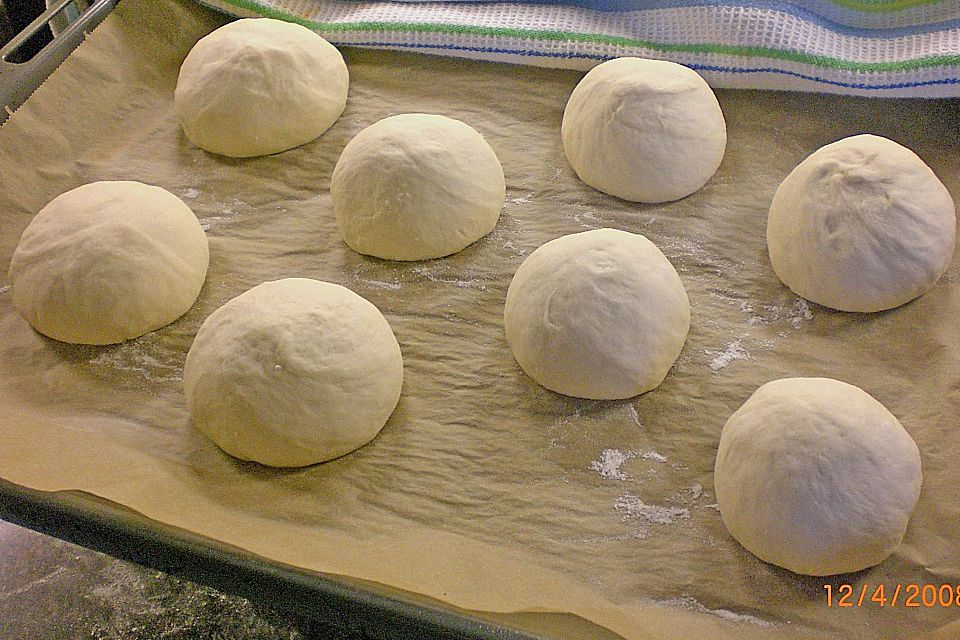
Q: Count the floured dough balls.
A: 8